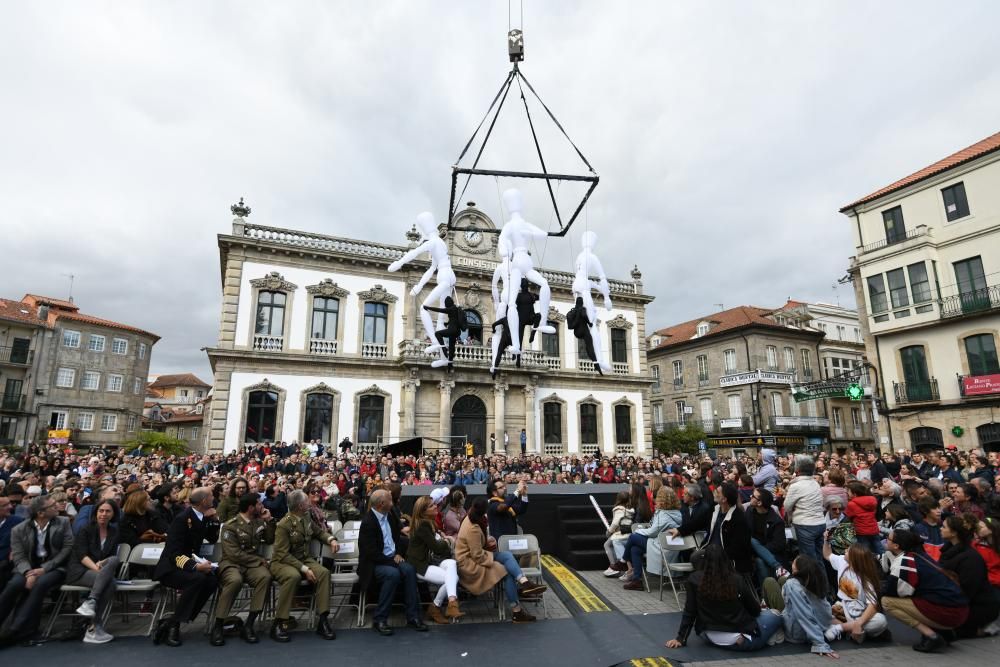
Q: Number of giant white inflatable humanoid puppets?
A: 4